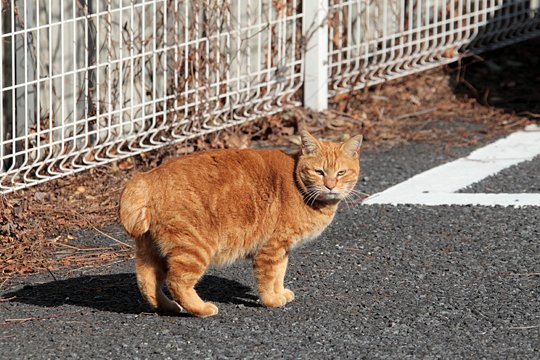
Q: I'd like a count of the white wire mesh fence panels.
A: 2